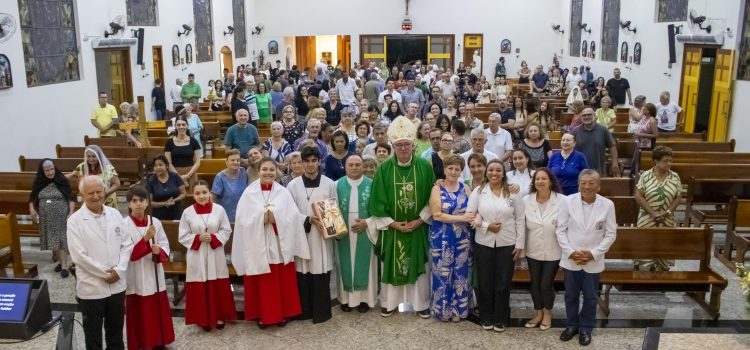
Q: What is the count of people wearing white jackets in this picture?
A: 4